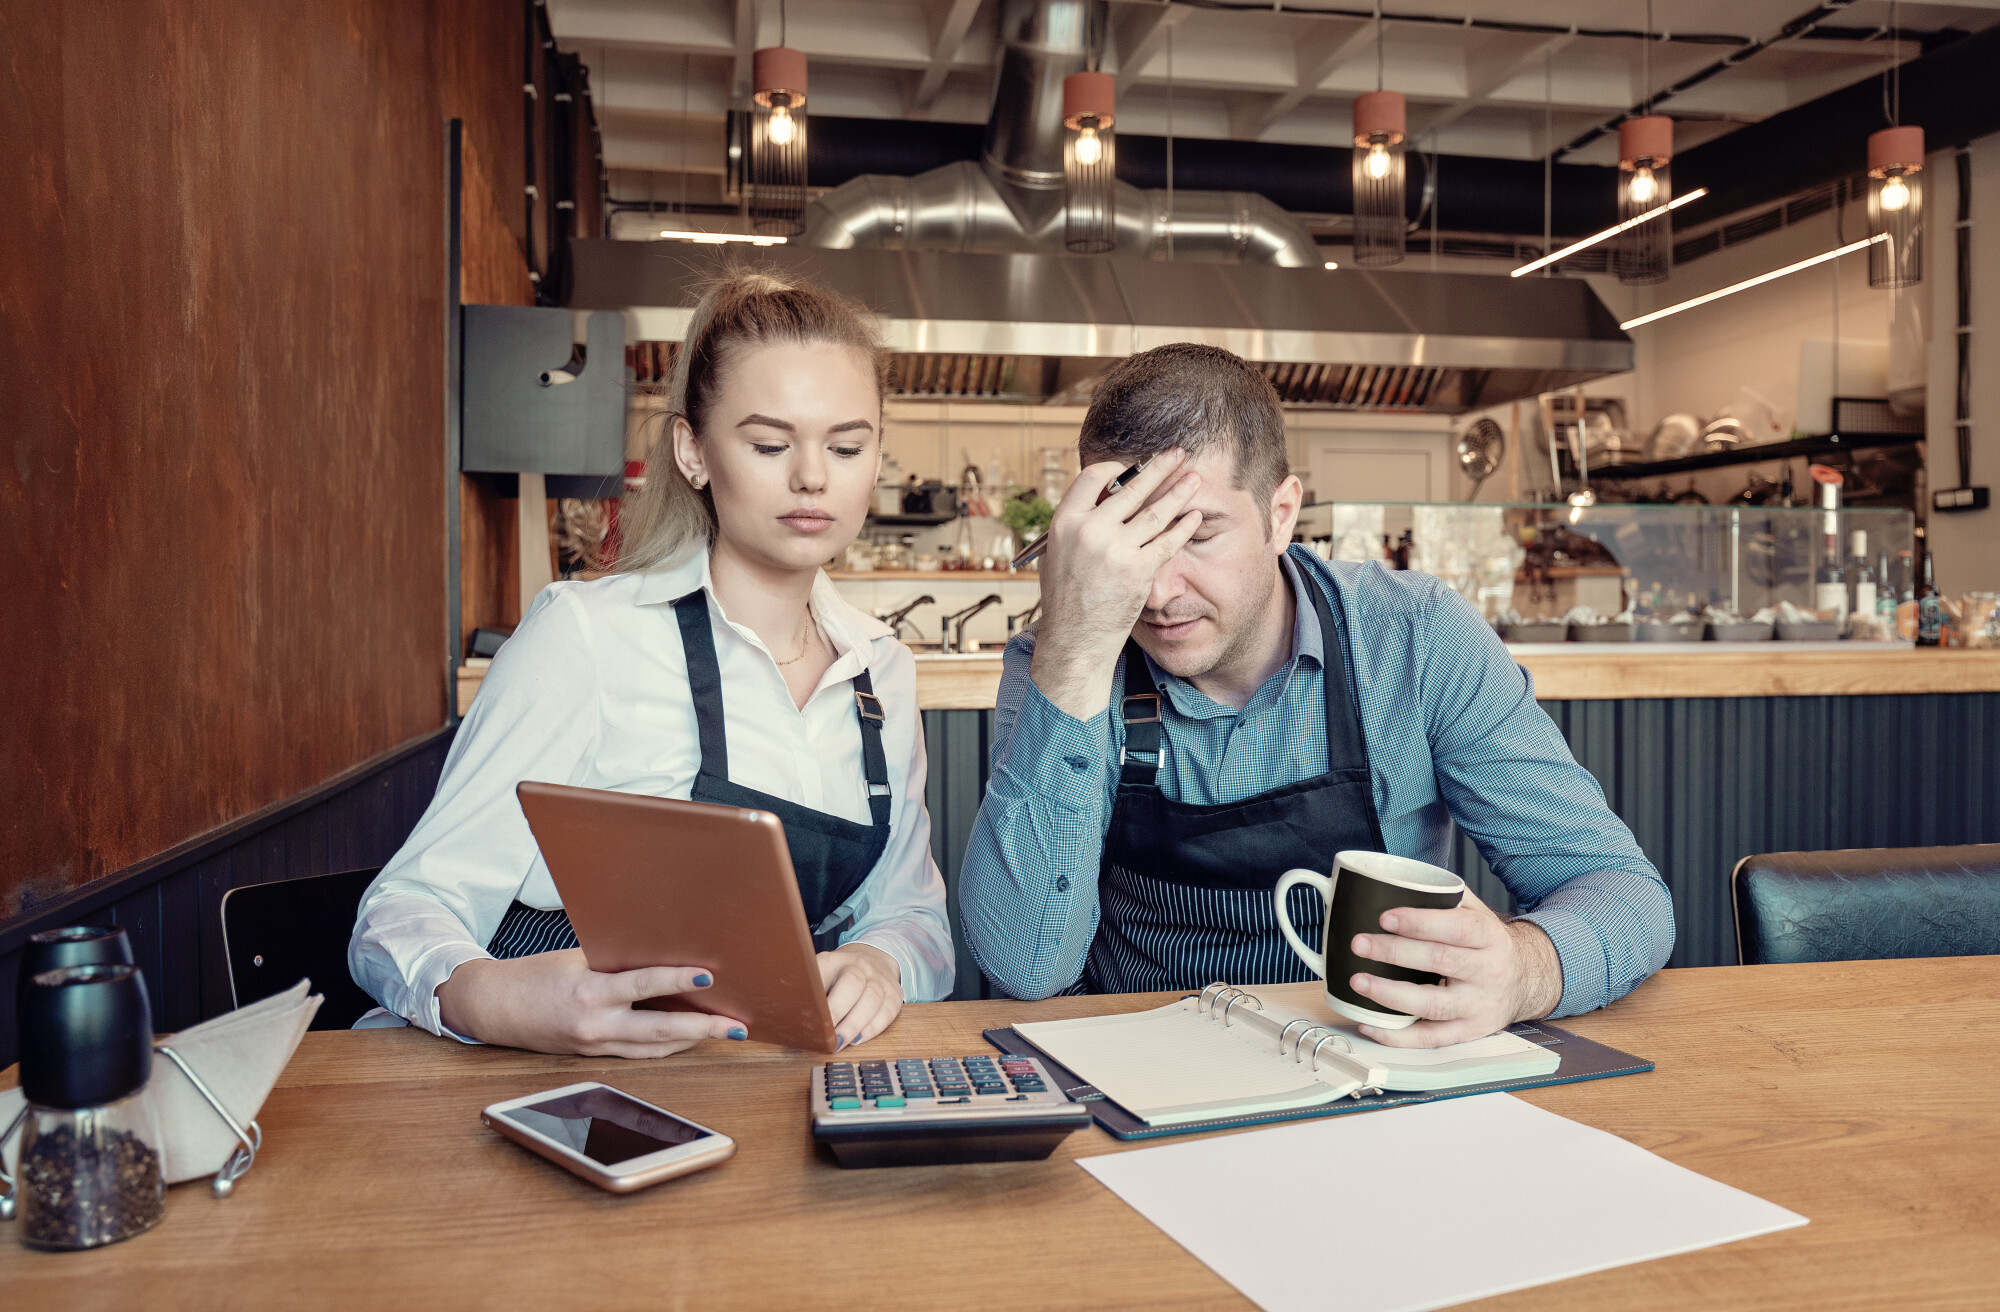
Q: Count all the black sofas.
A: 1